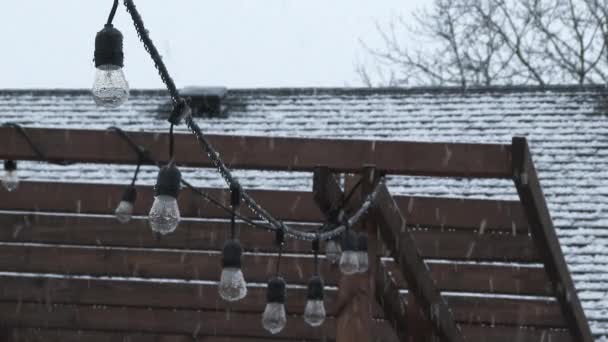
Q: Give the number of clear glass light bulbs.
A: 10